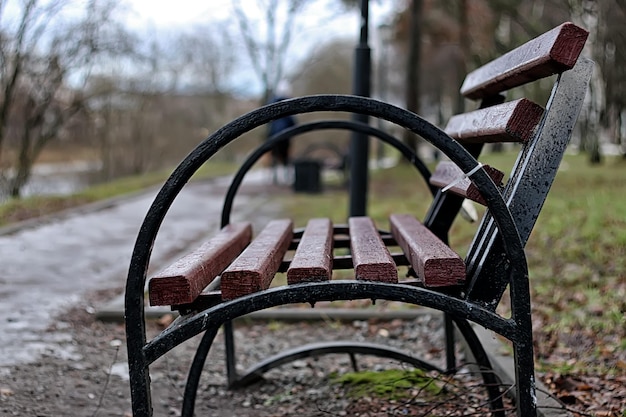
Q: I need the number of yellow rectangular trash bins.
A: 0